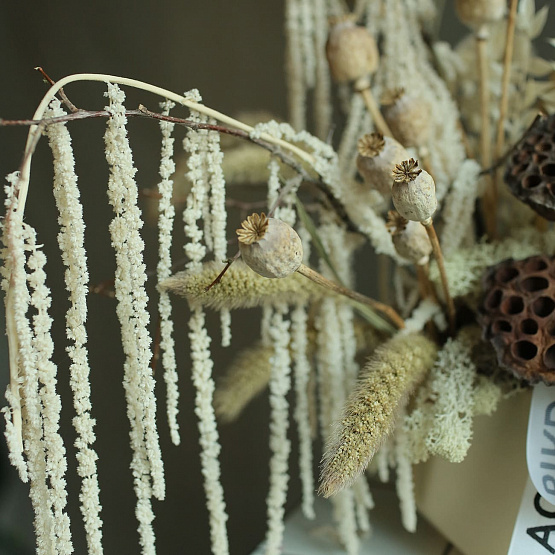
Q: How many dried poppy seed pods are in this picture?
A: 7